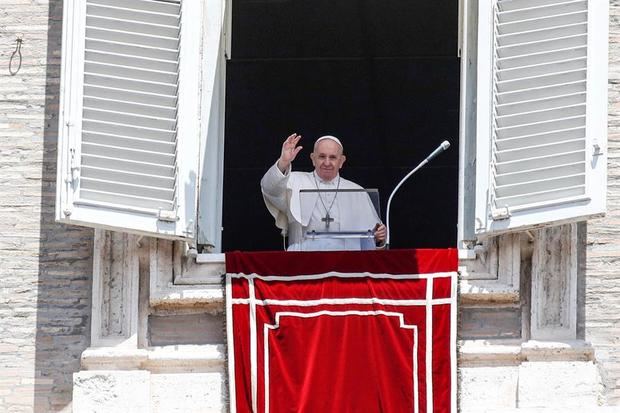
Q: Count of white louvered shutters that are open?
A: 2